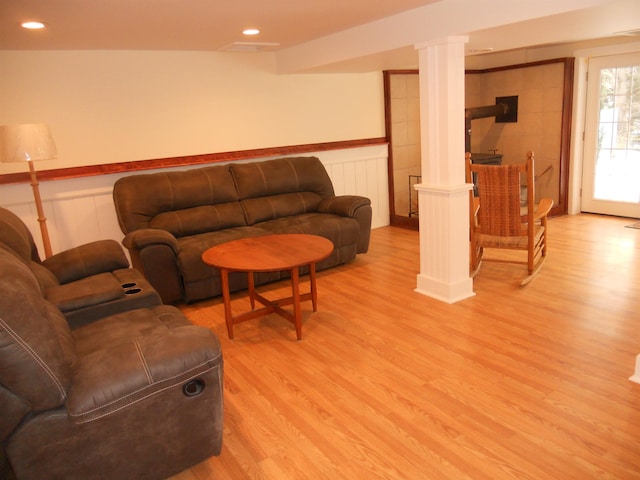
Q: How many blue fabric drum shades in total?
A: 0